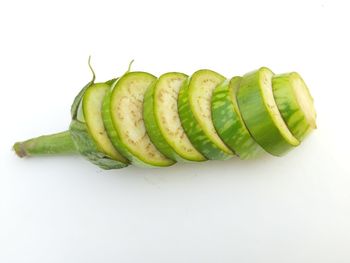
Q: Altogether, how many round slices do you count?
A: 7